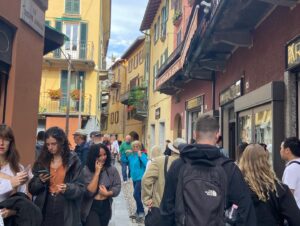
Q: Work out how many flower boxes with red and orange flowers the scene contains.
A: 2